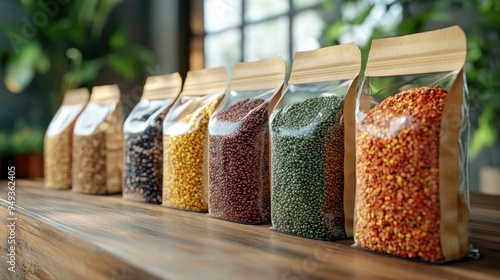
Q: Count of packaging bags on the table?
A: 7